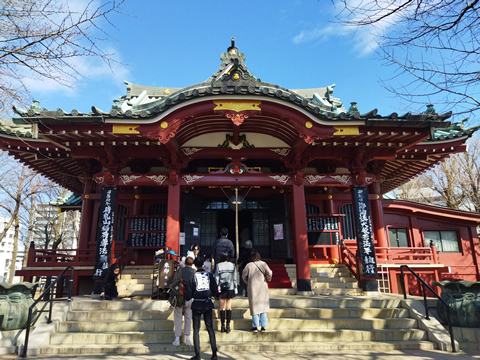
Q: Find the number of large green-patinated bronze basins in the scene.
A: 2